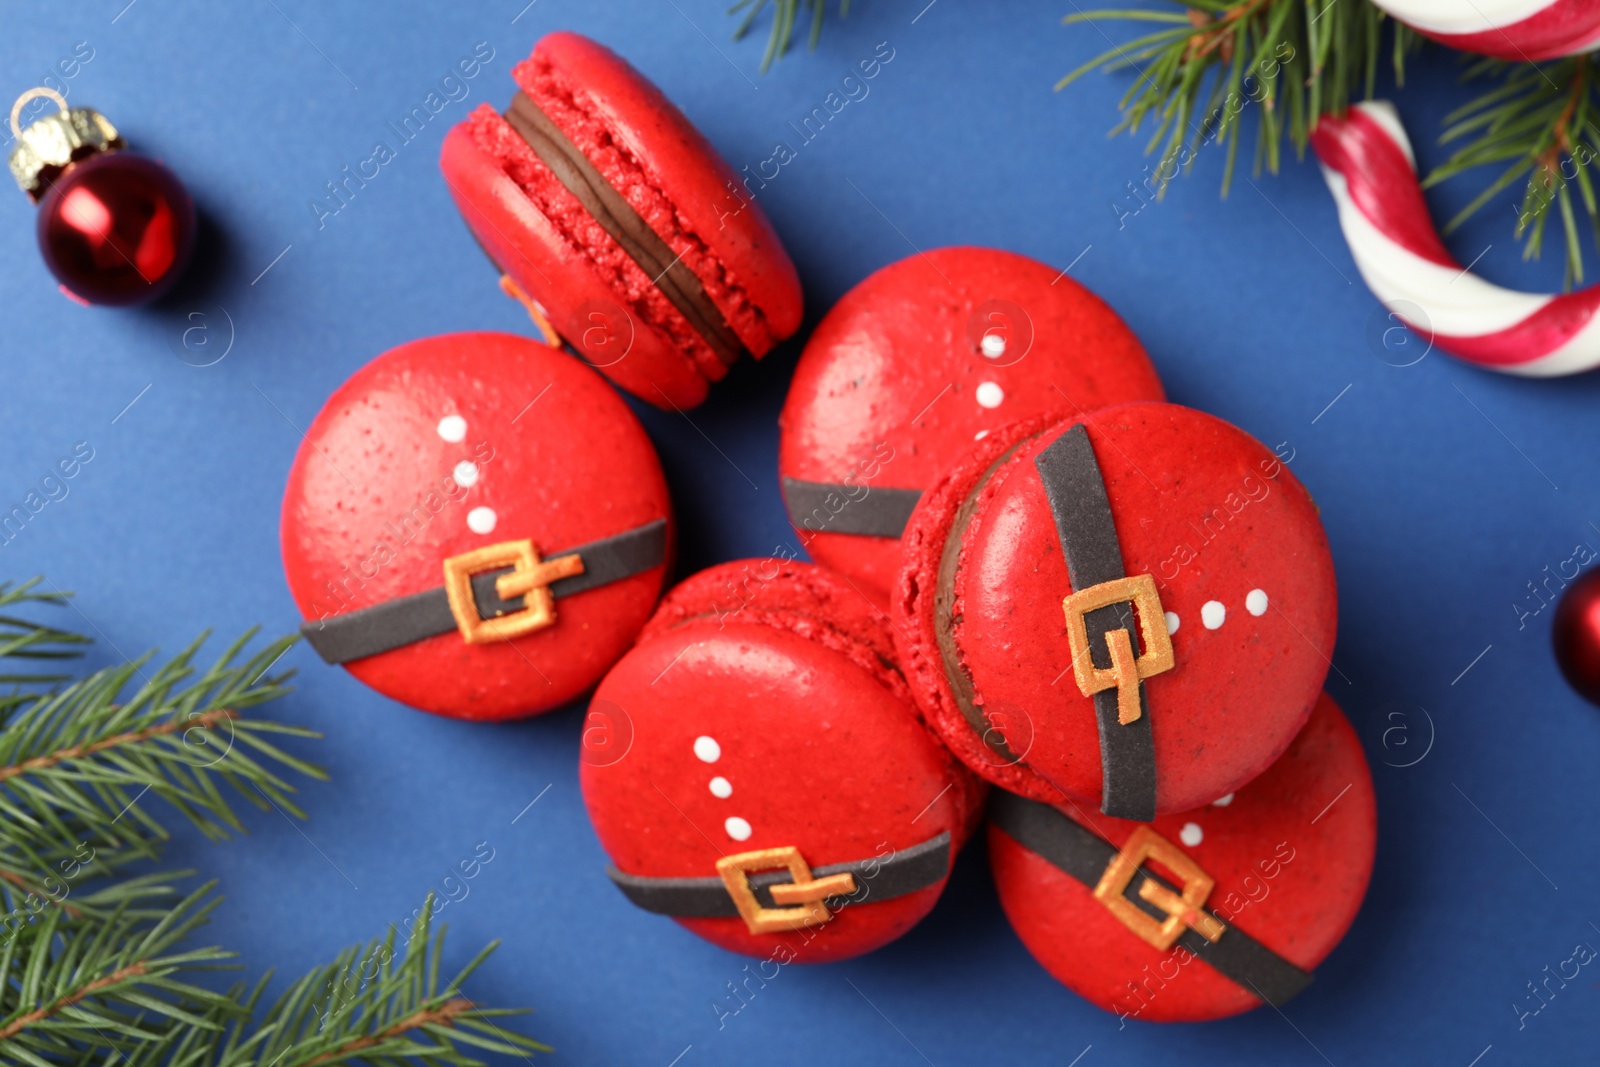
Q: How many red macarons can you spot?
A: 6